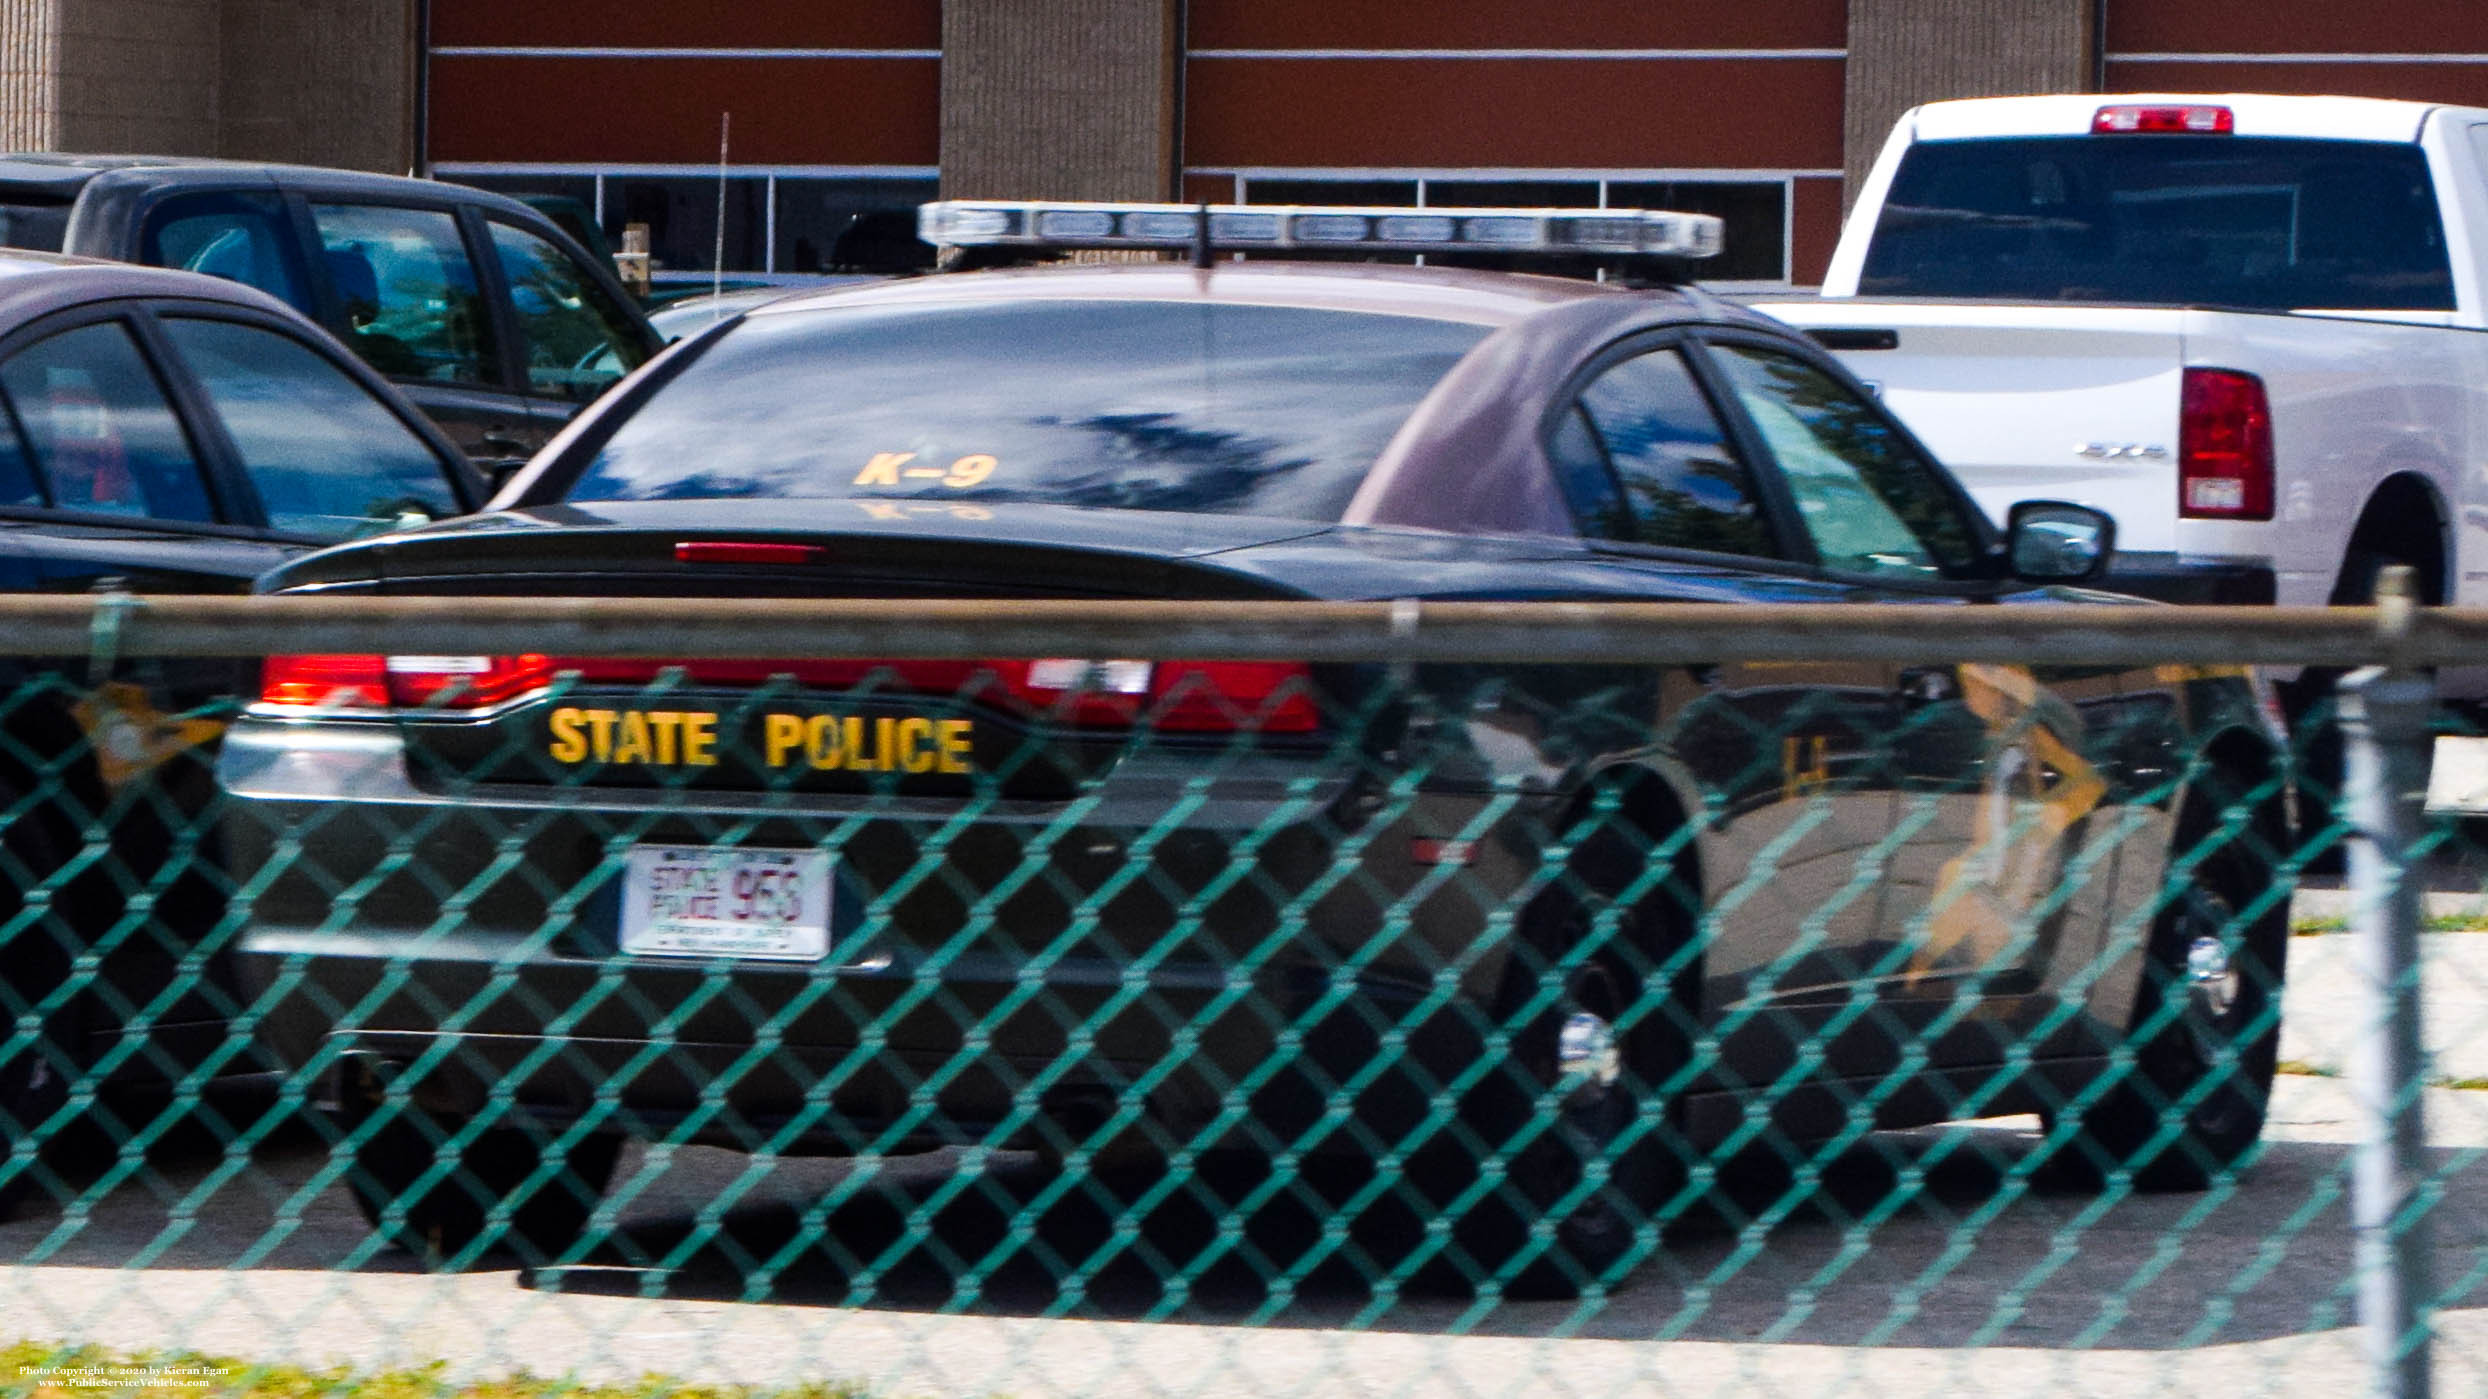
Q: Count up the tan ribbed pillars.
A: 3